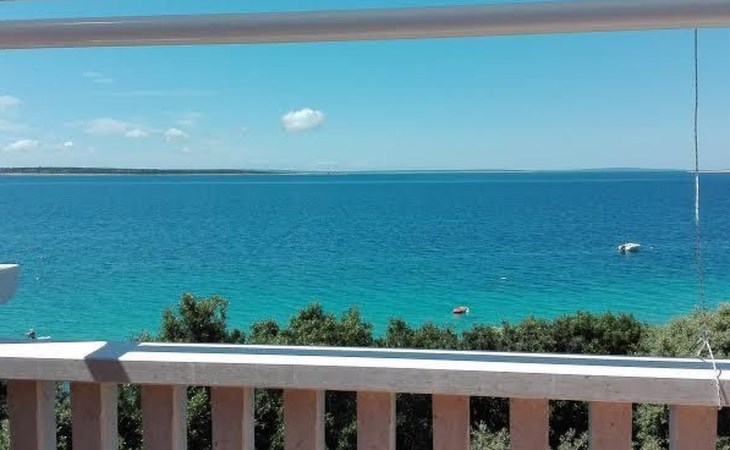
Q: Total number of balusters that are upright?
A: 10